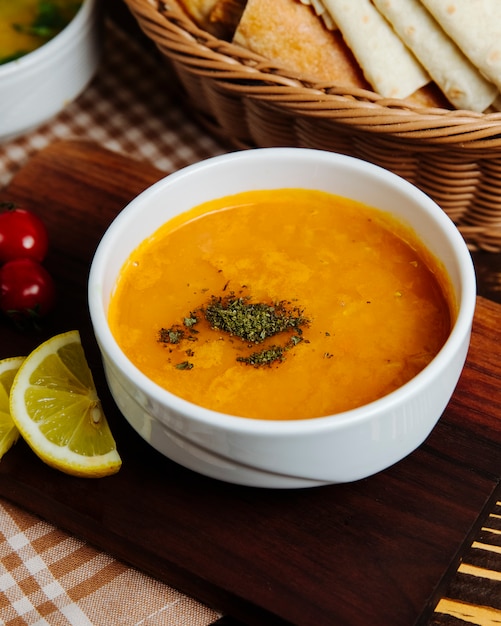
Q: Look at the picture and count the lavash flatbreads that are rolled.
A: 3